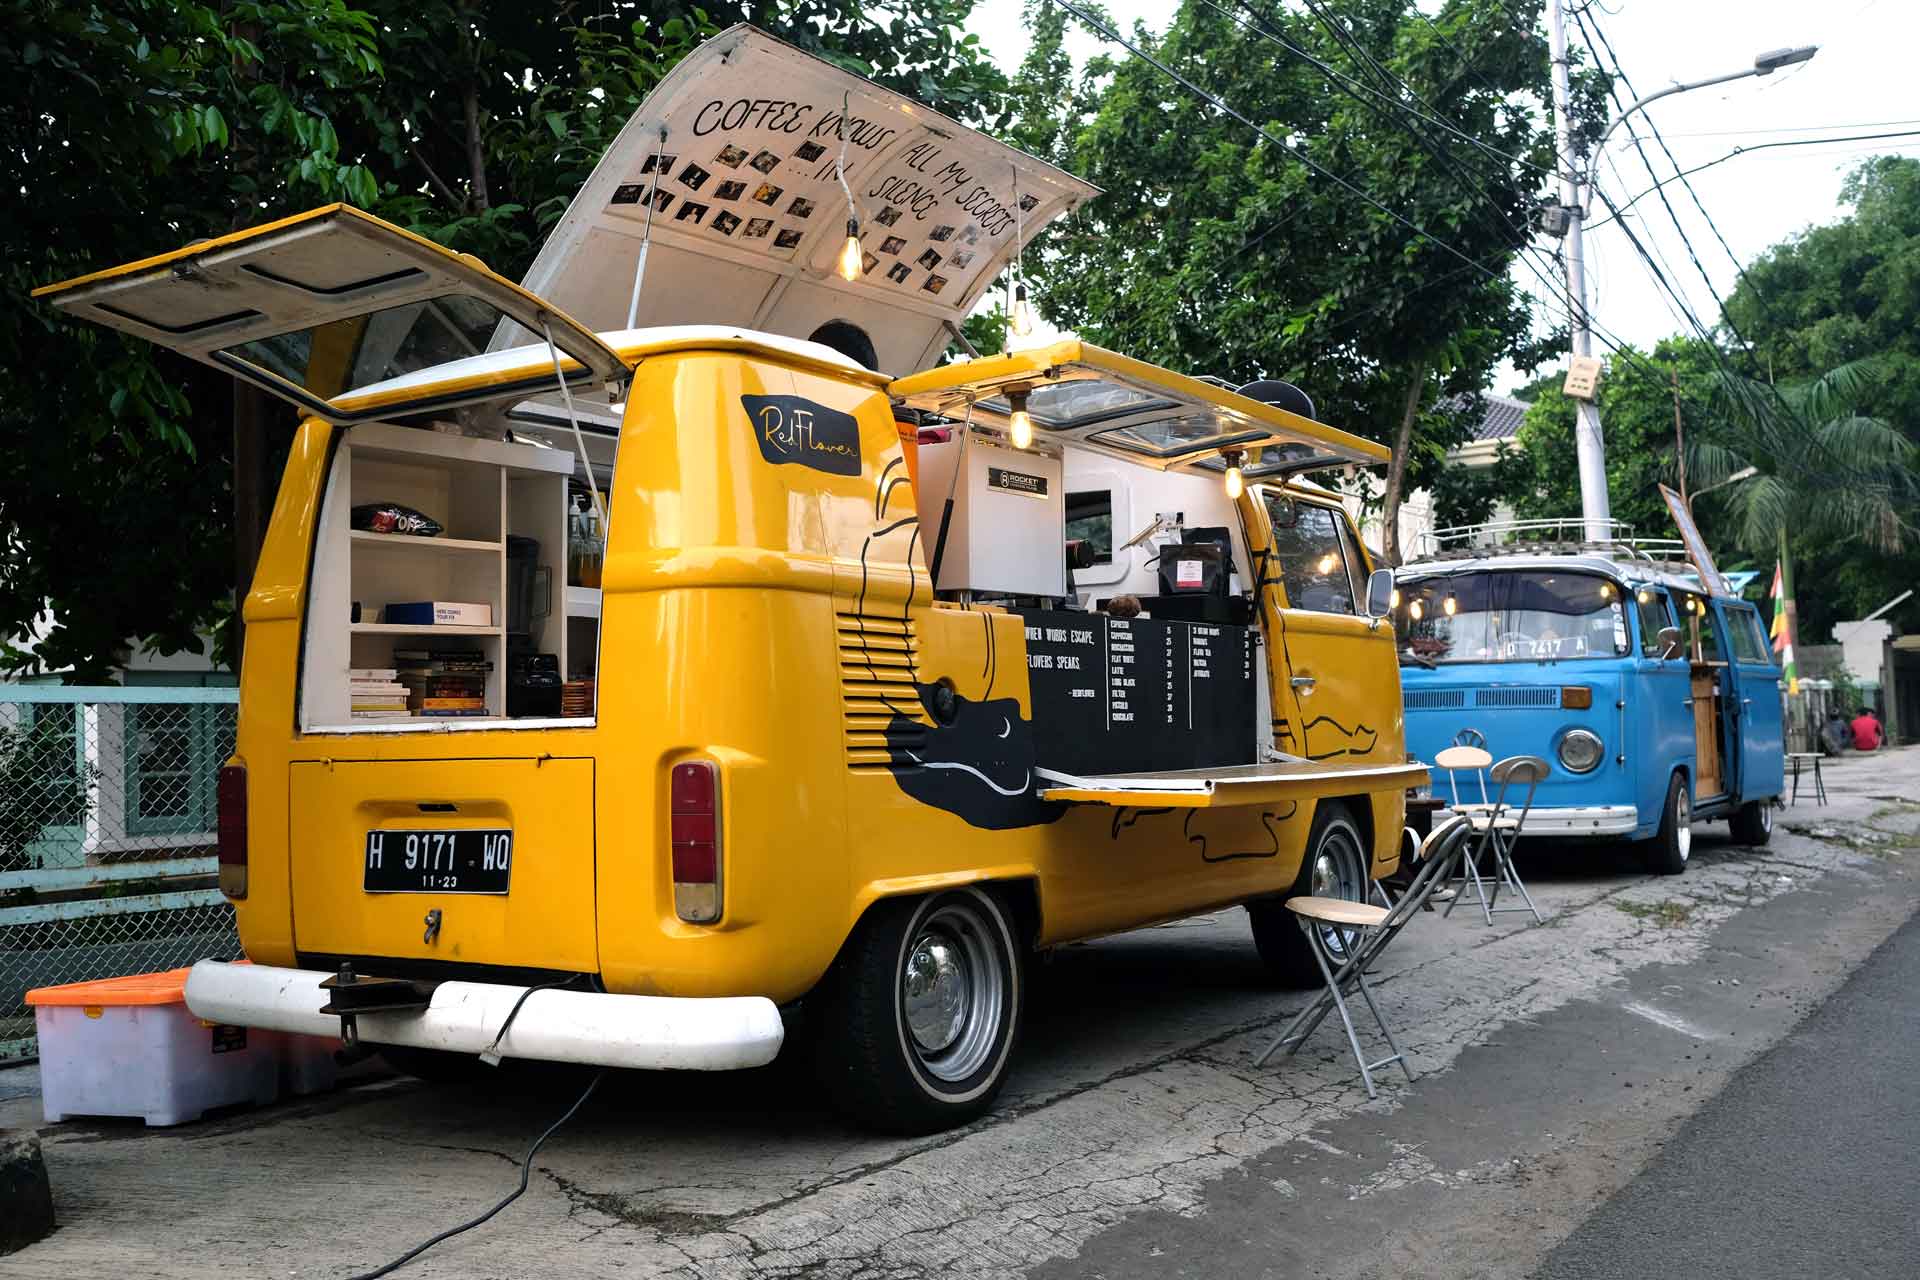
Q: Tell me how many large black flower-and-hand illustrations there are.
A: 1